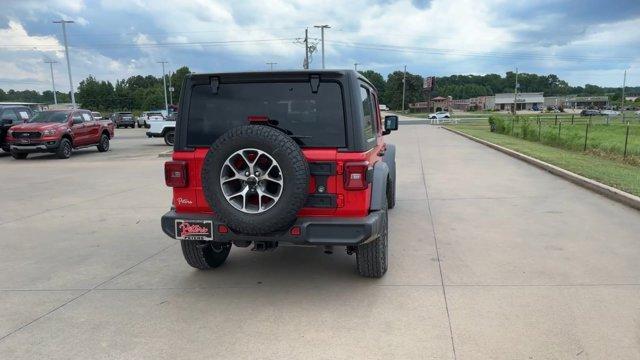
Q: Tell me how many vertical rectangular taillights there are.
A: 2